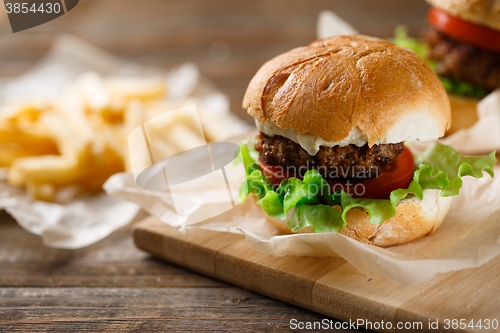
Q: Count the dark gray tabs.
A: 2